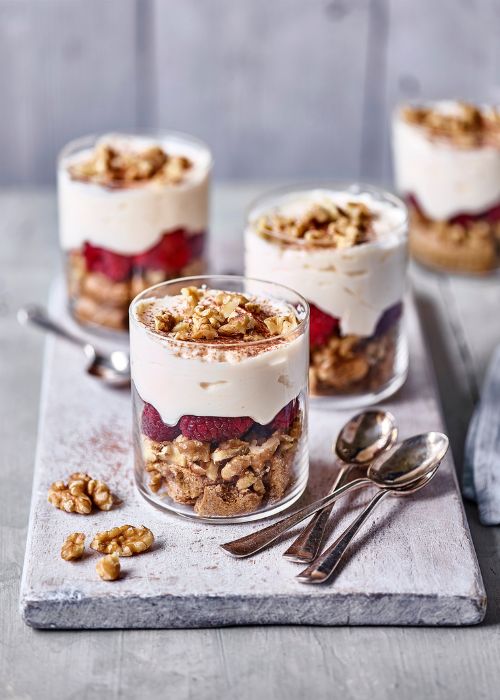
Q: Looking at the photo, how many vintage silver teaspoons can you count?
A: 4